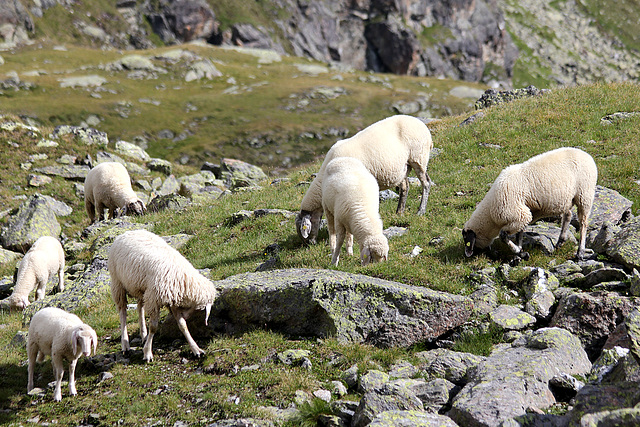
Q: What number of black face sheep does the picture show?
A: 3